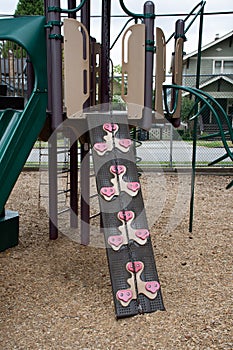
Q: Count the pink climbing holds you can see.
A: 12